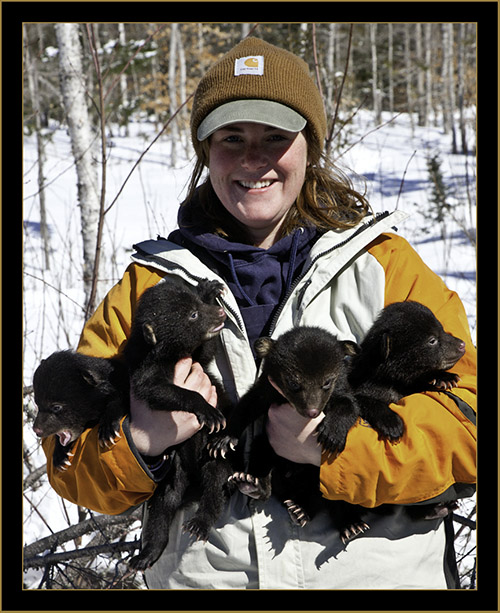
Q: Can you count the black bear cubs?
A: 4